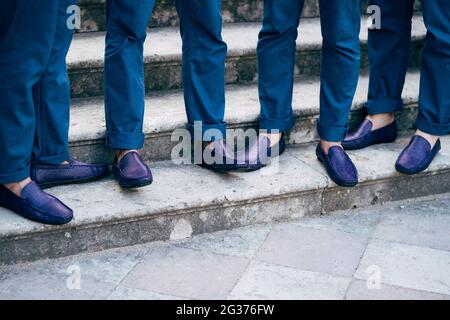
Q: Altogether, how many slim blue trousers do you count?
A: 4